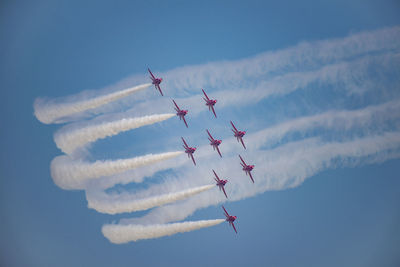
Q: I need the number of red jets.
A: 9